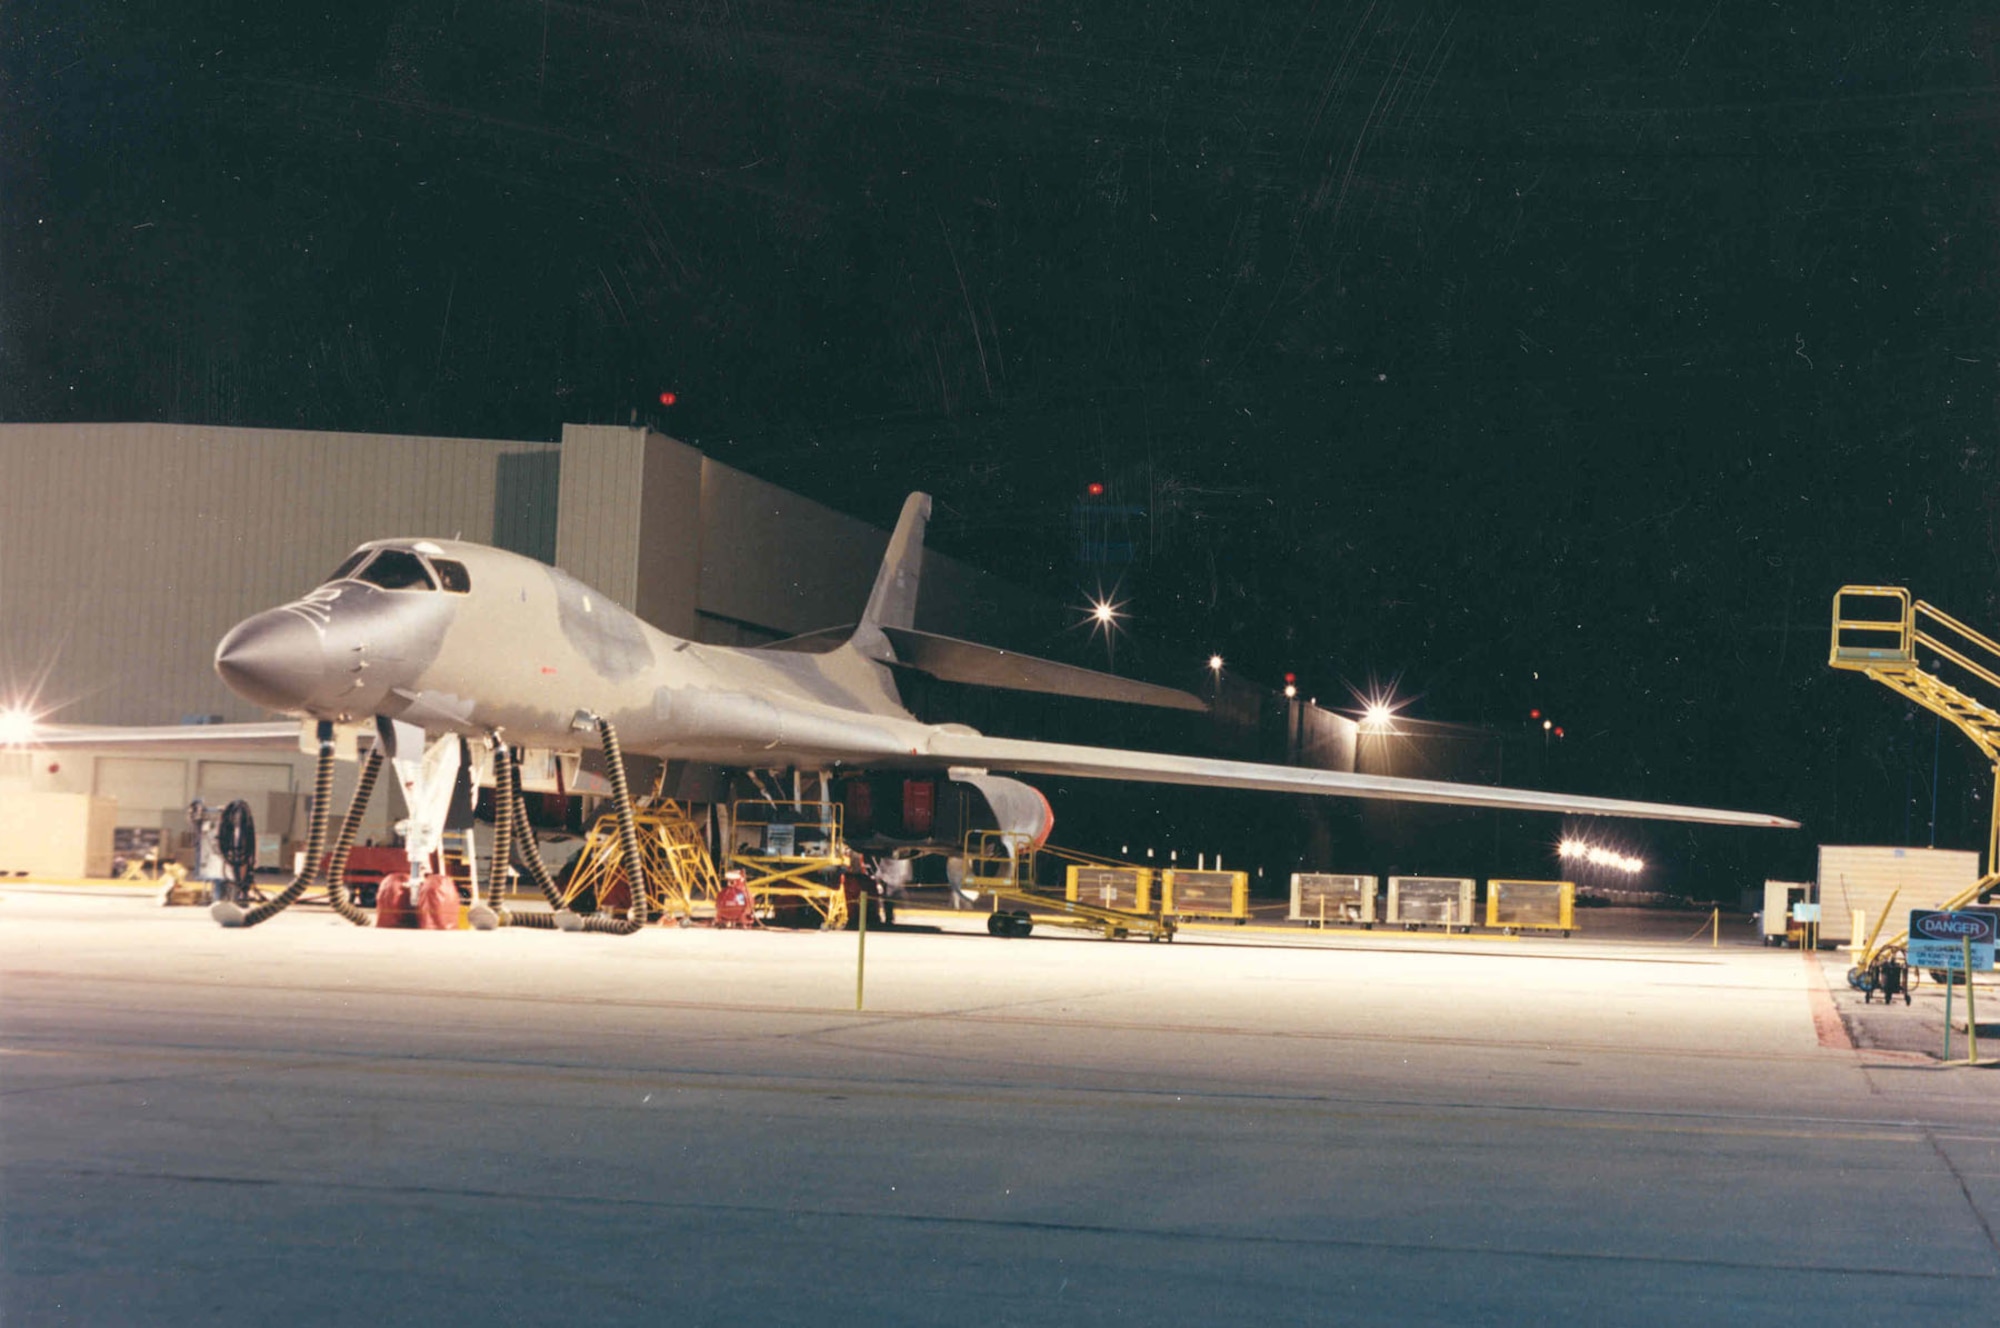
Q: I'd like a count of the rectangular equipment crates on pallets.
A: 5